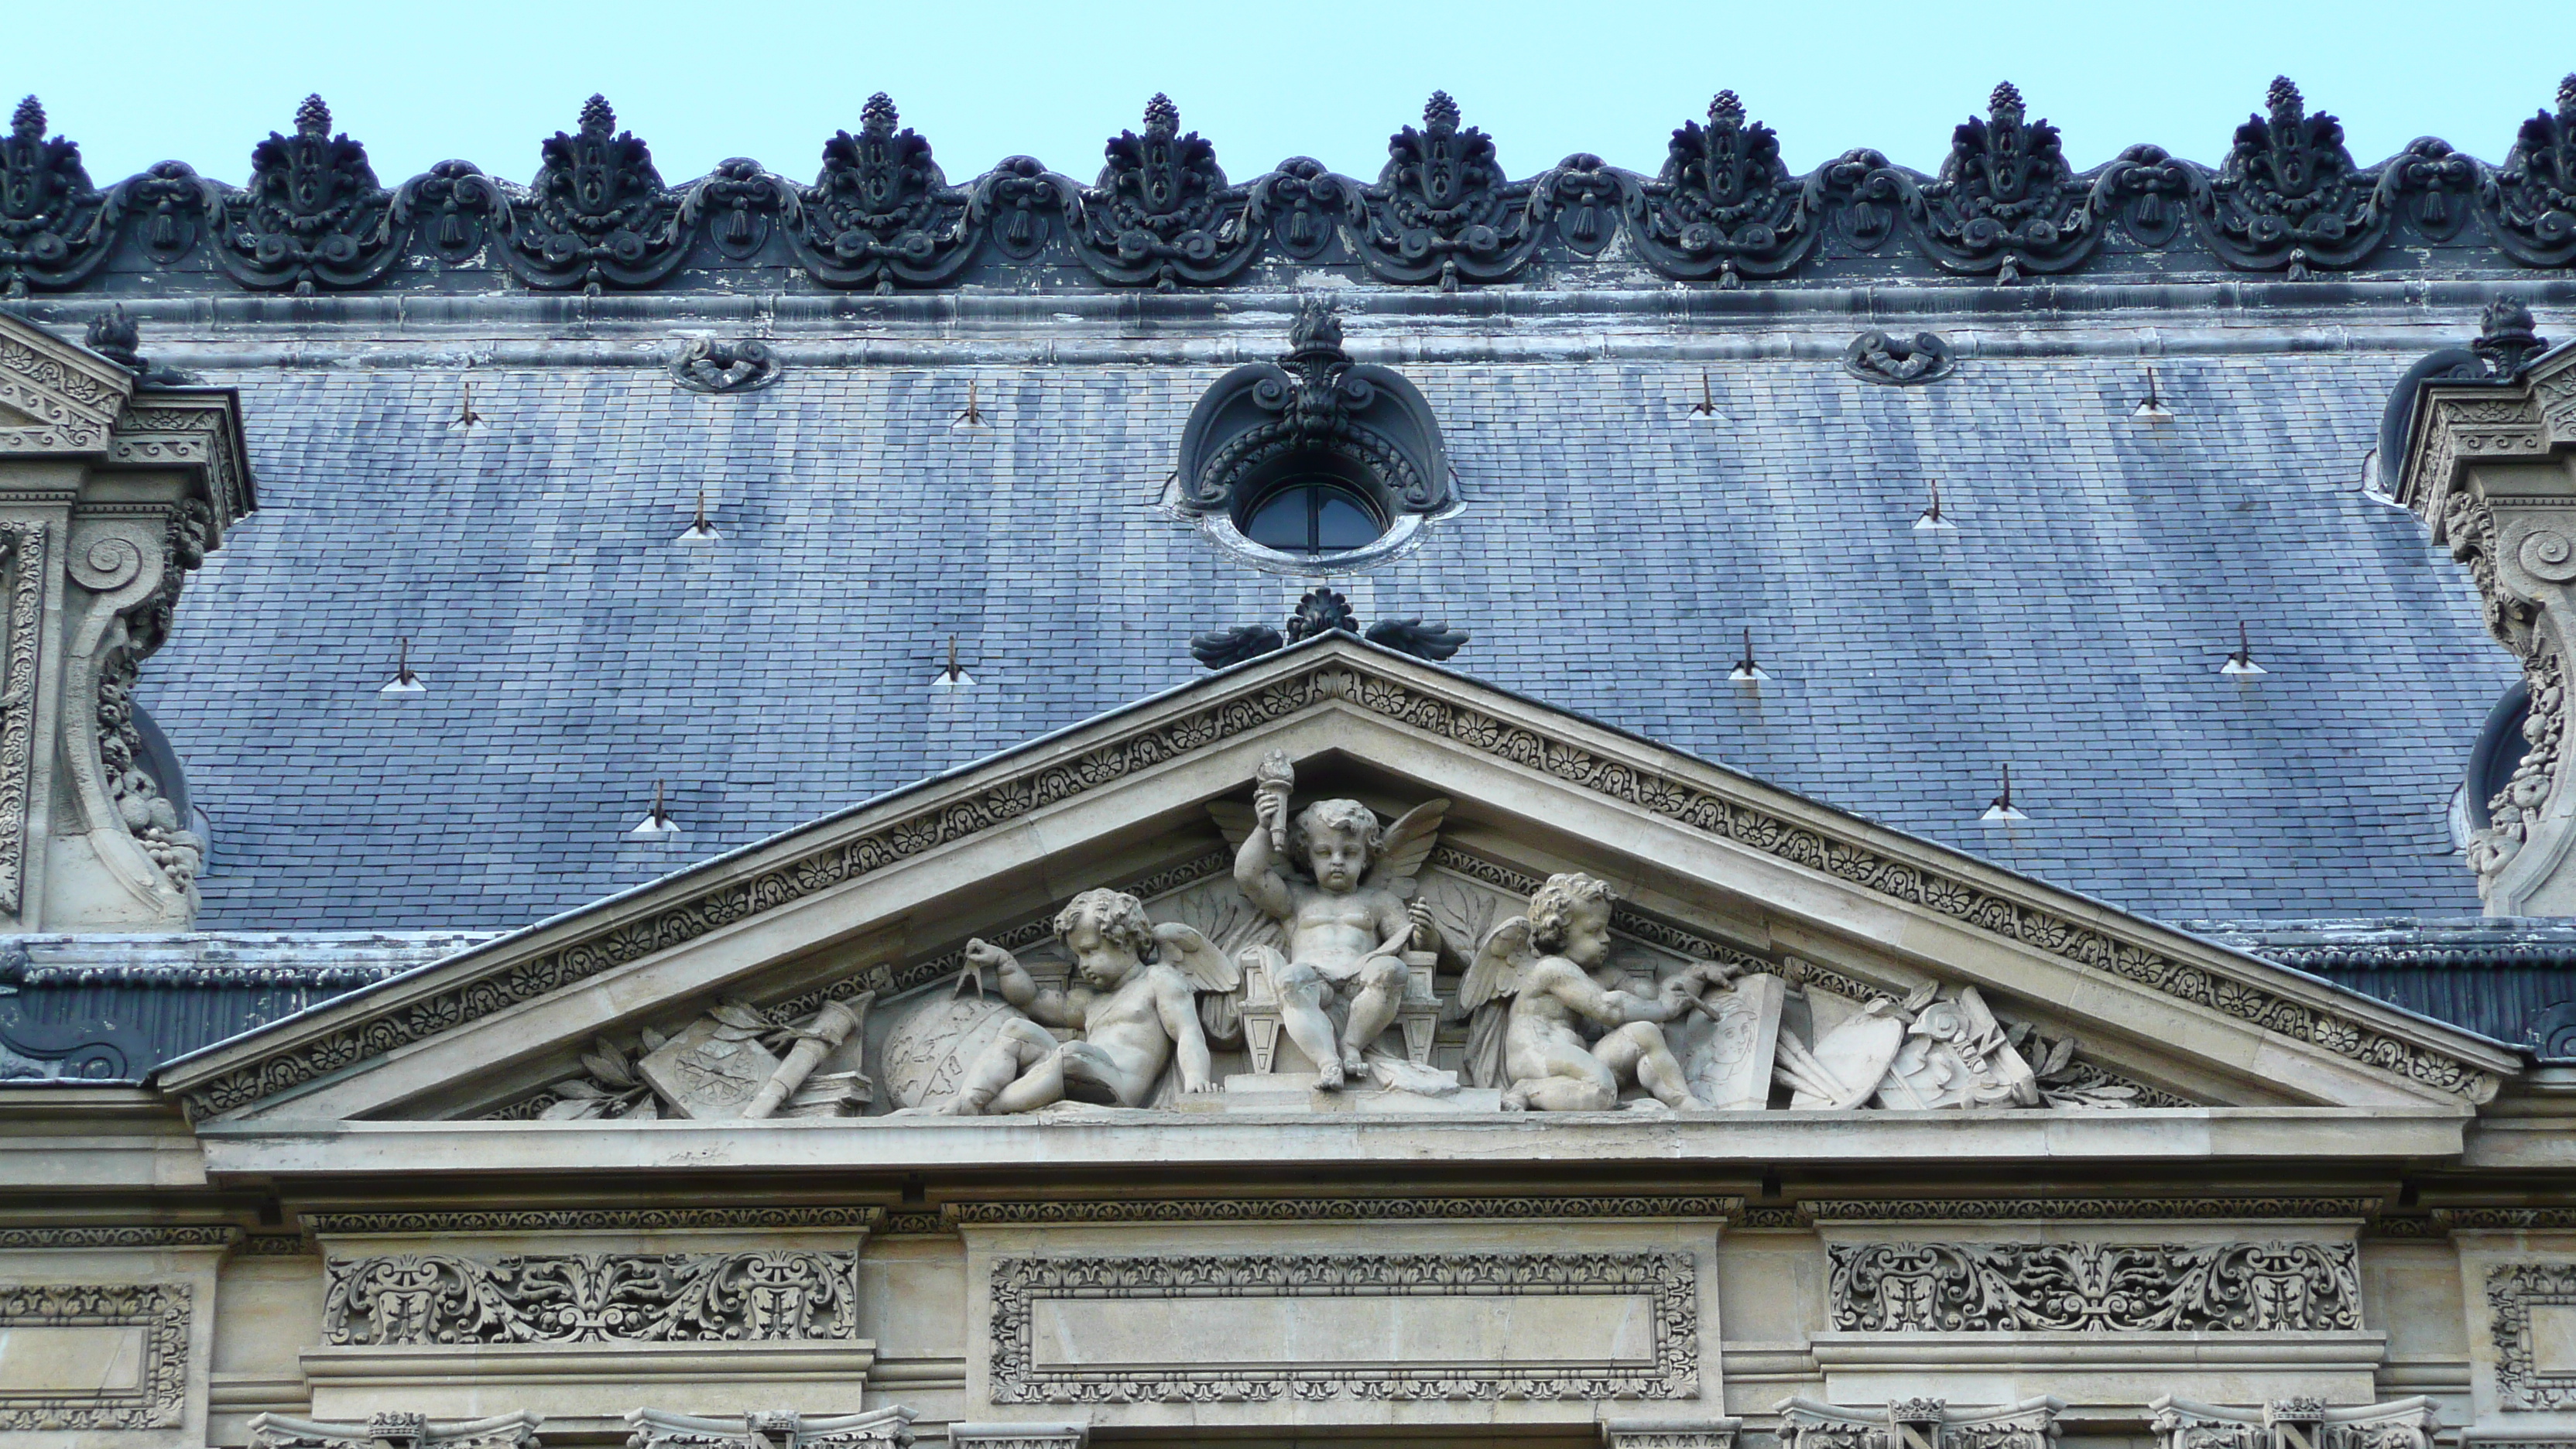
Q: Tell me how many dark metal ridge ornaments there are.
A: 10